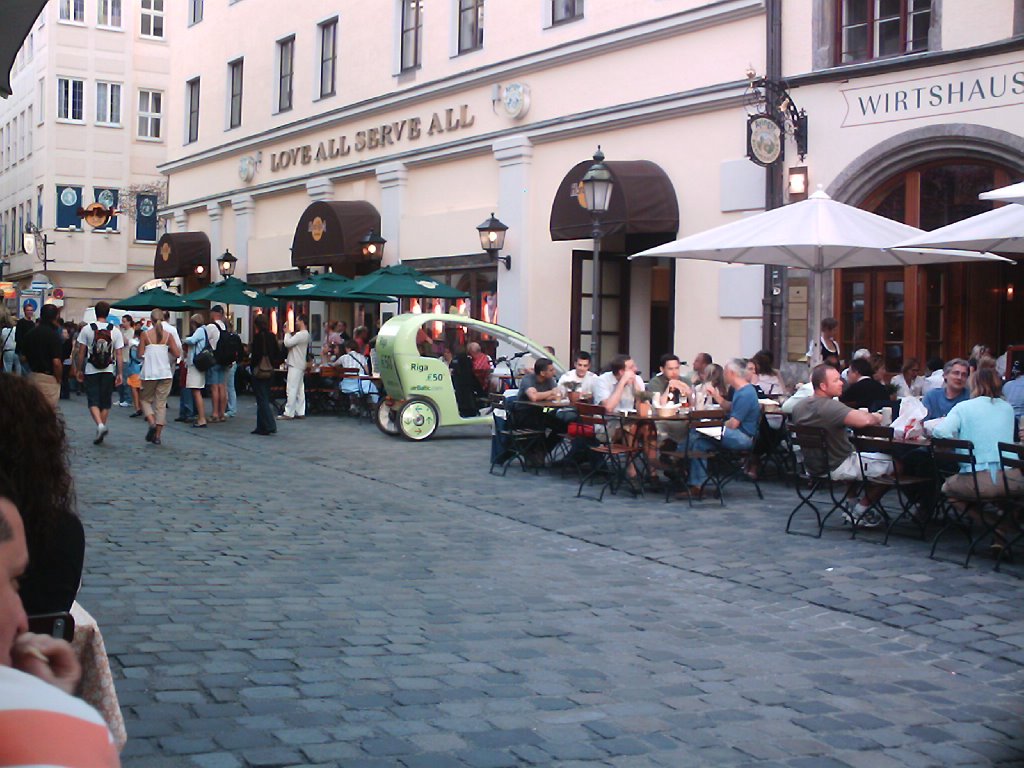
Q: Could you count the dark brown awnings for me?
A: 3